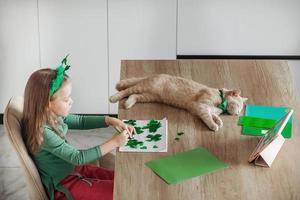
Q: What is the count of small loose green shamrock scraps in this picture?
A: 2